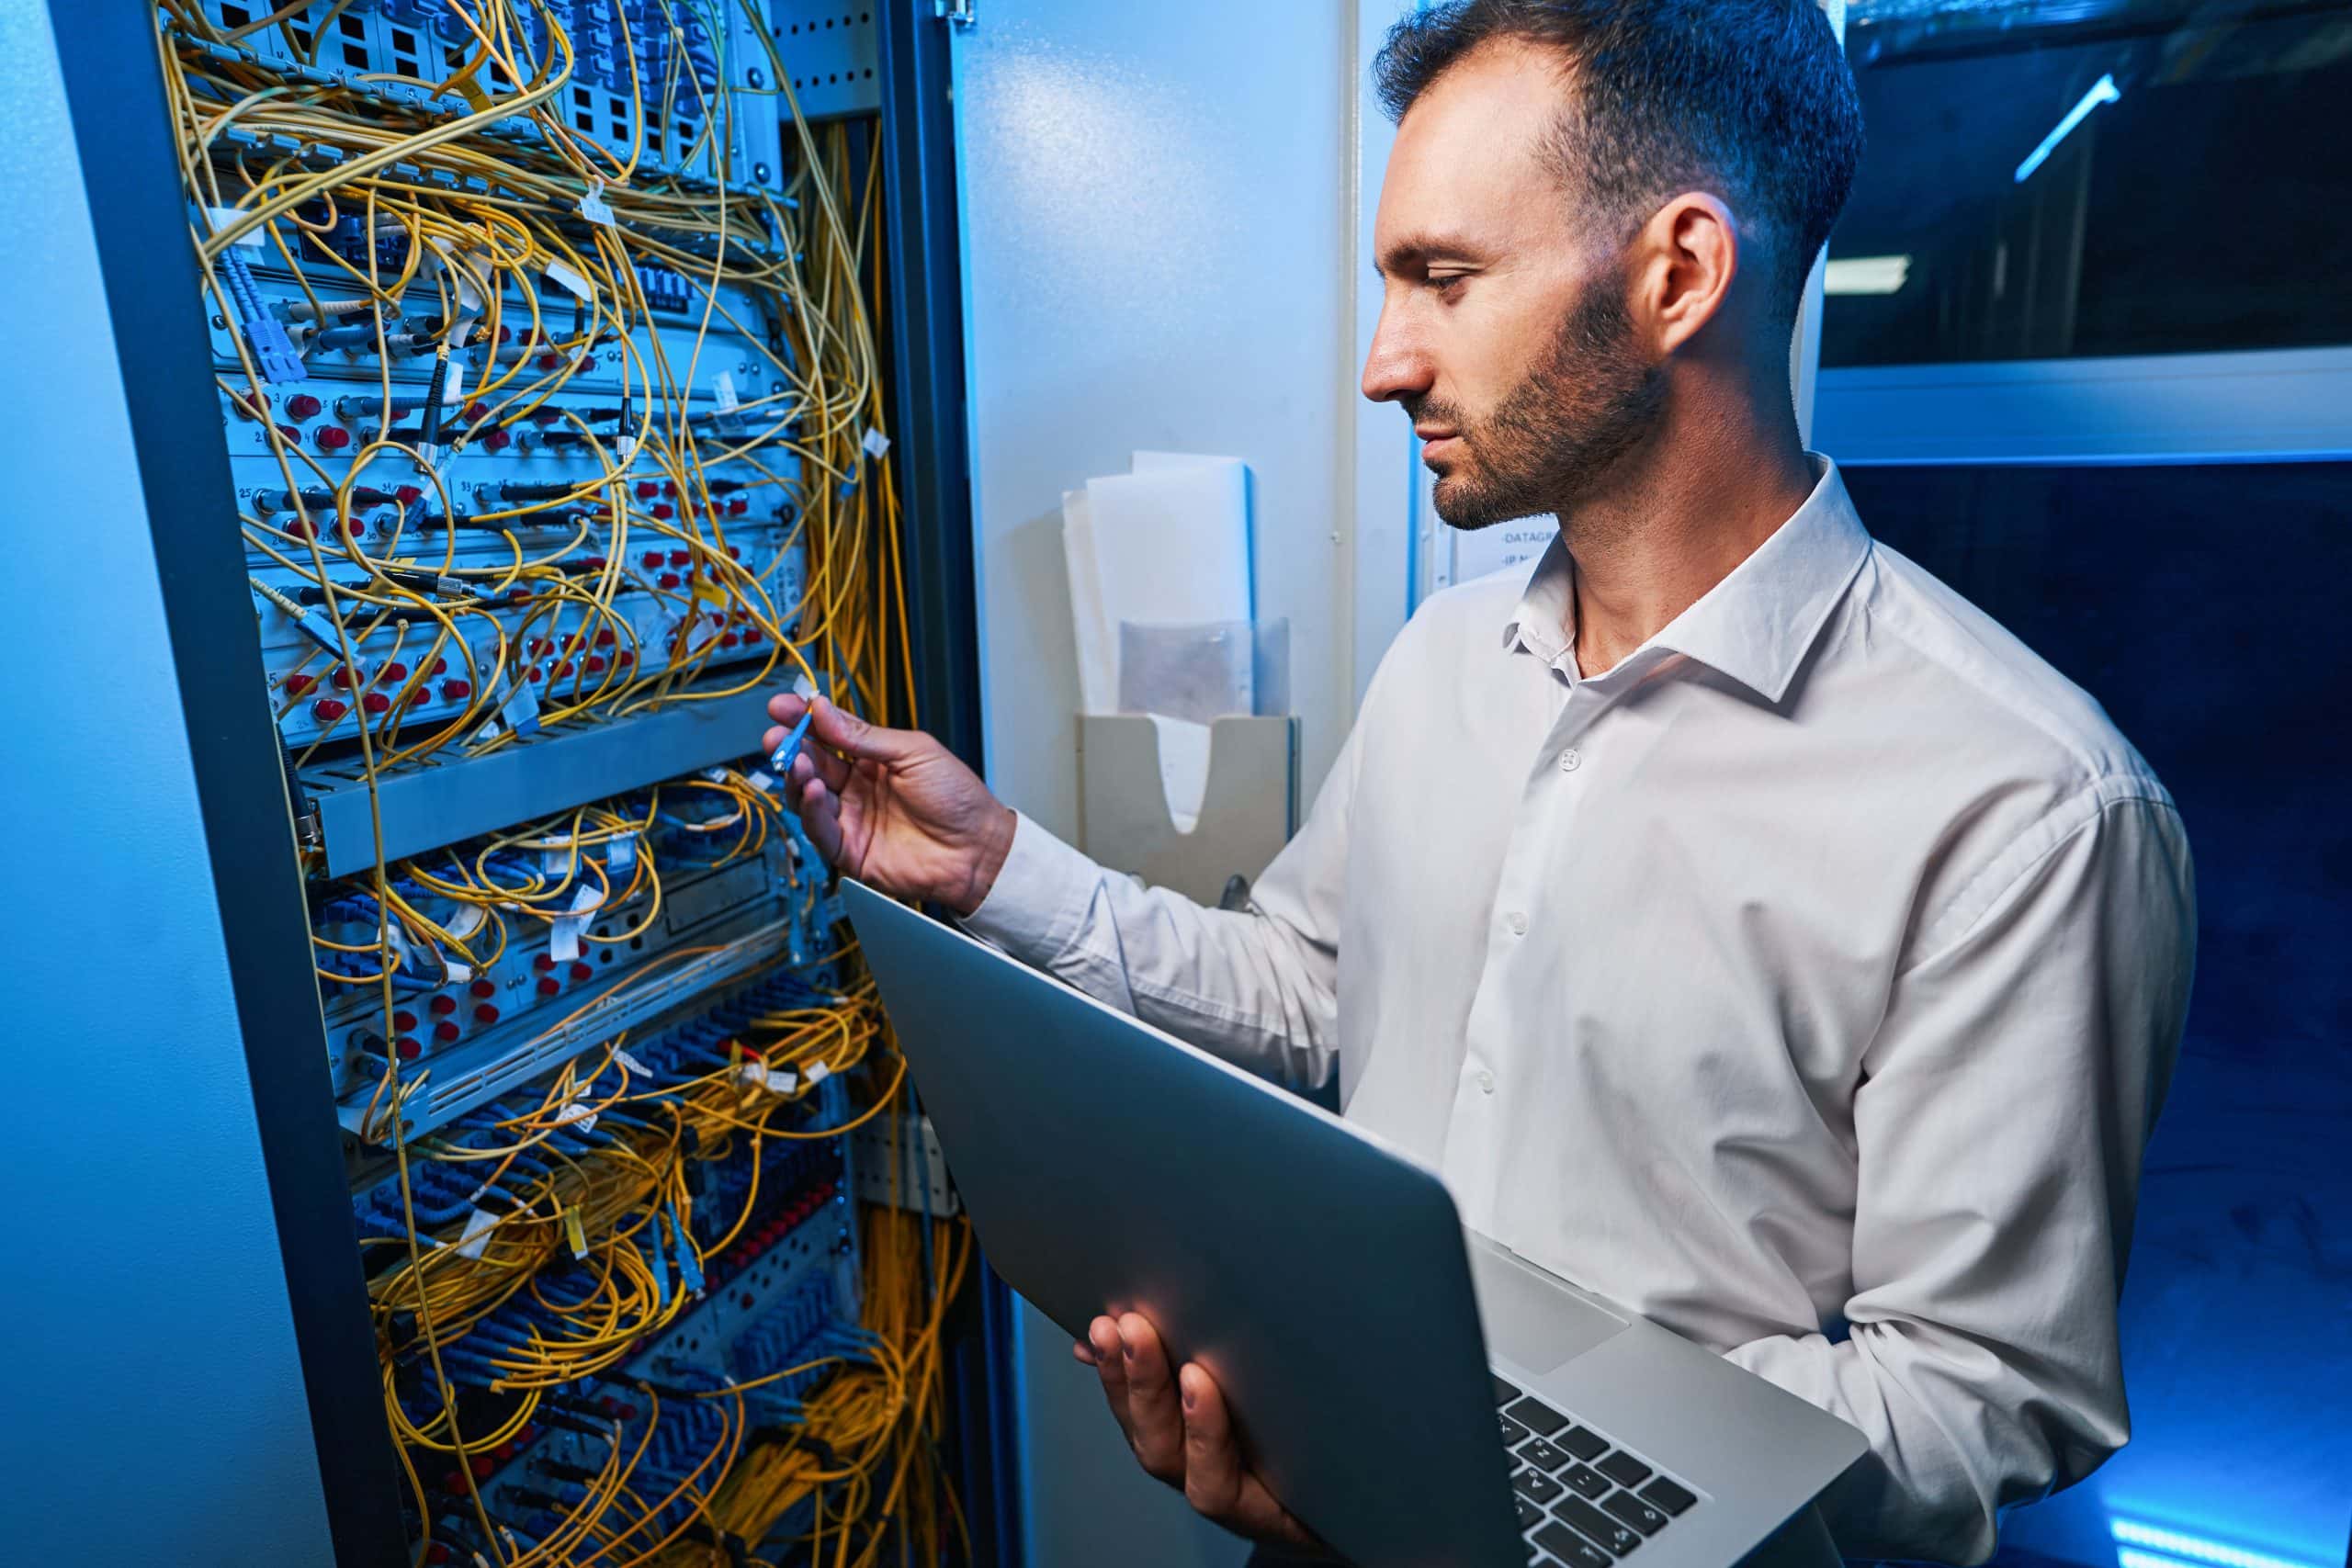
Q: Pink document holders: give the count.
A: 0